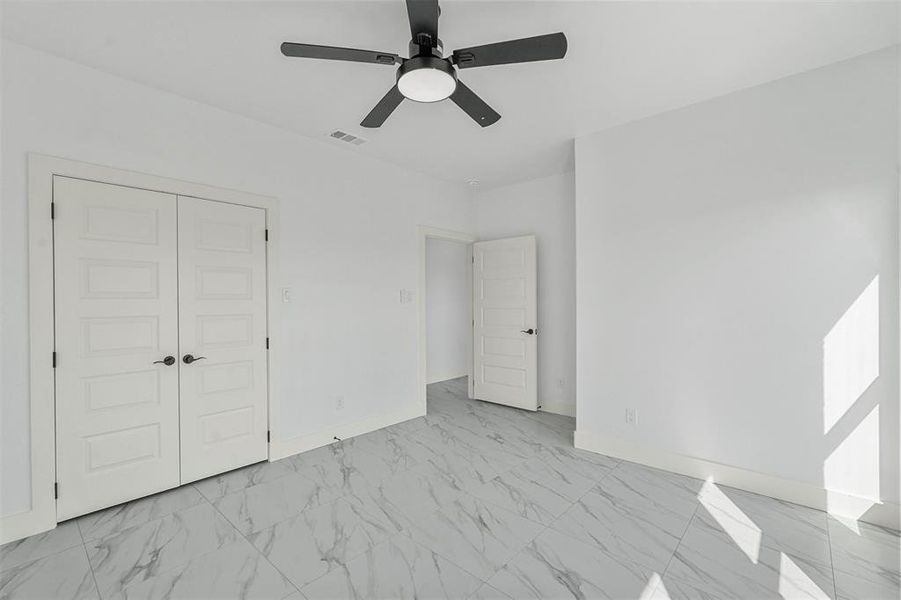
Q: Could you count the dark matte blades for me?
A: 5